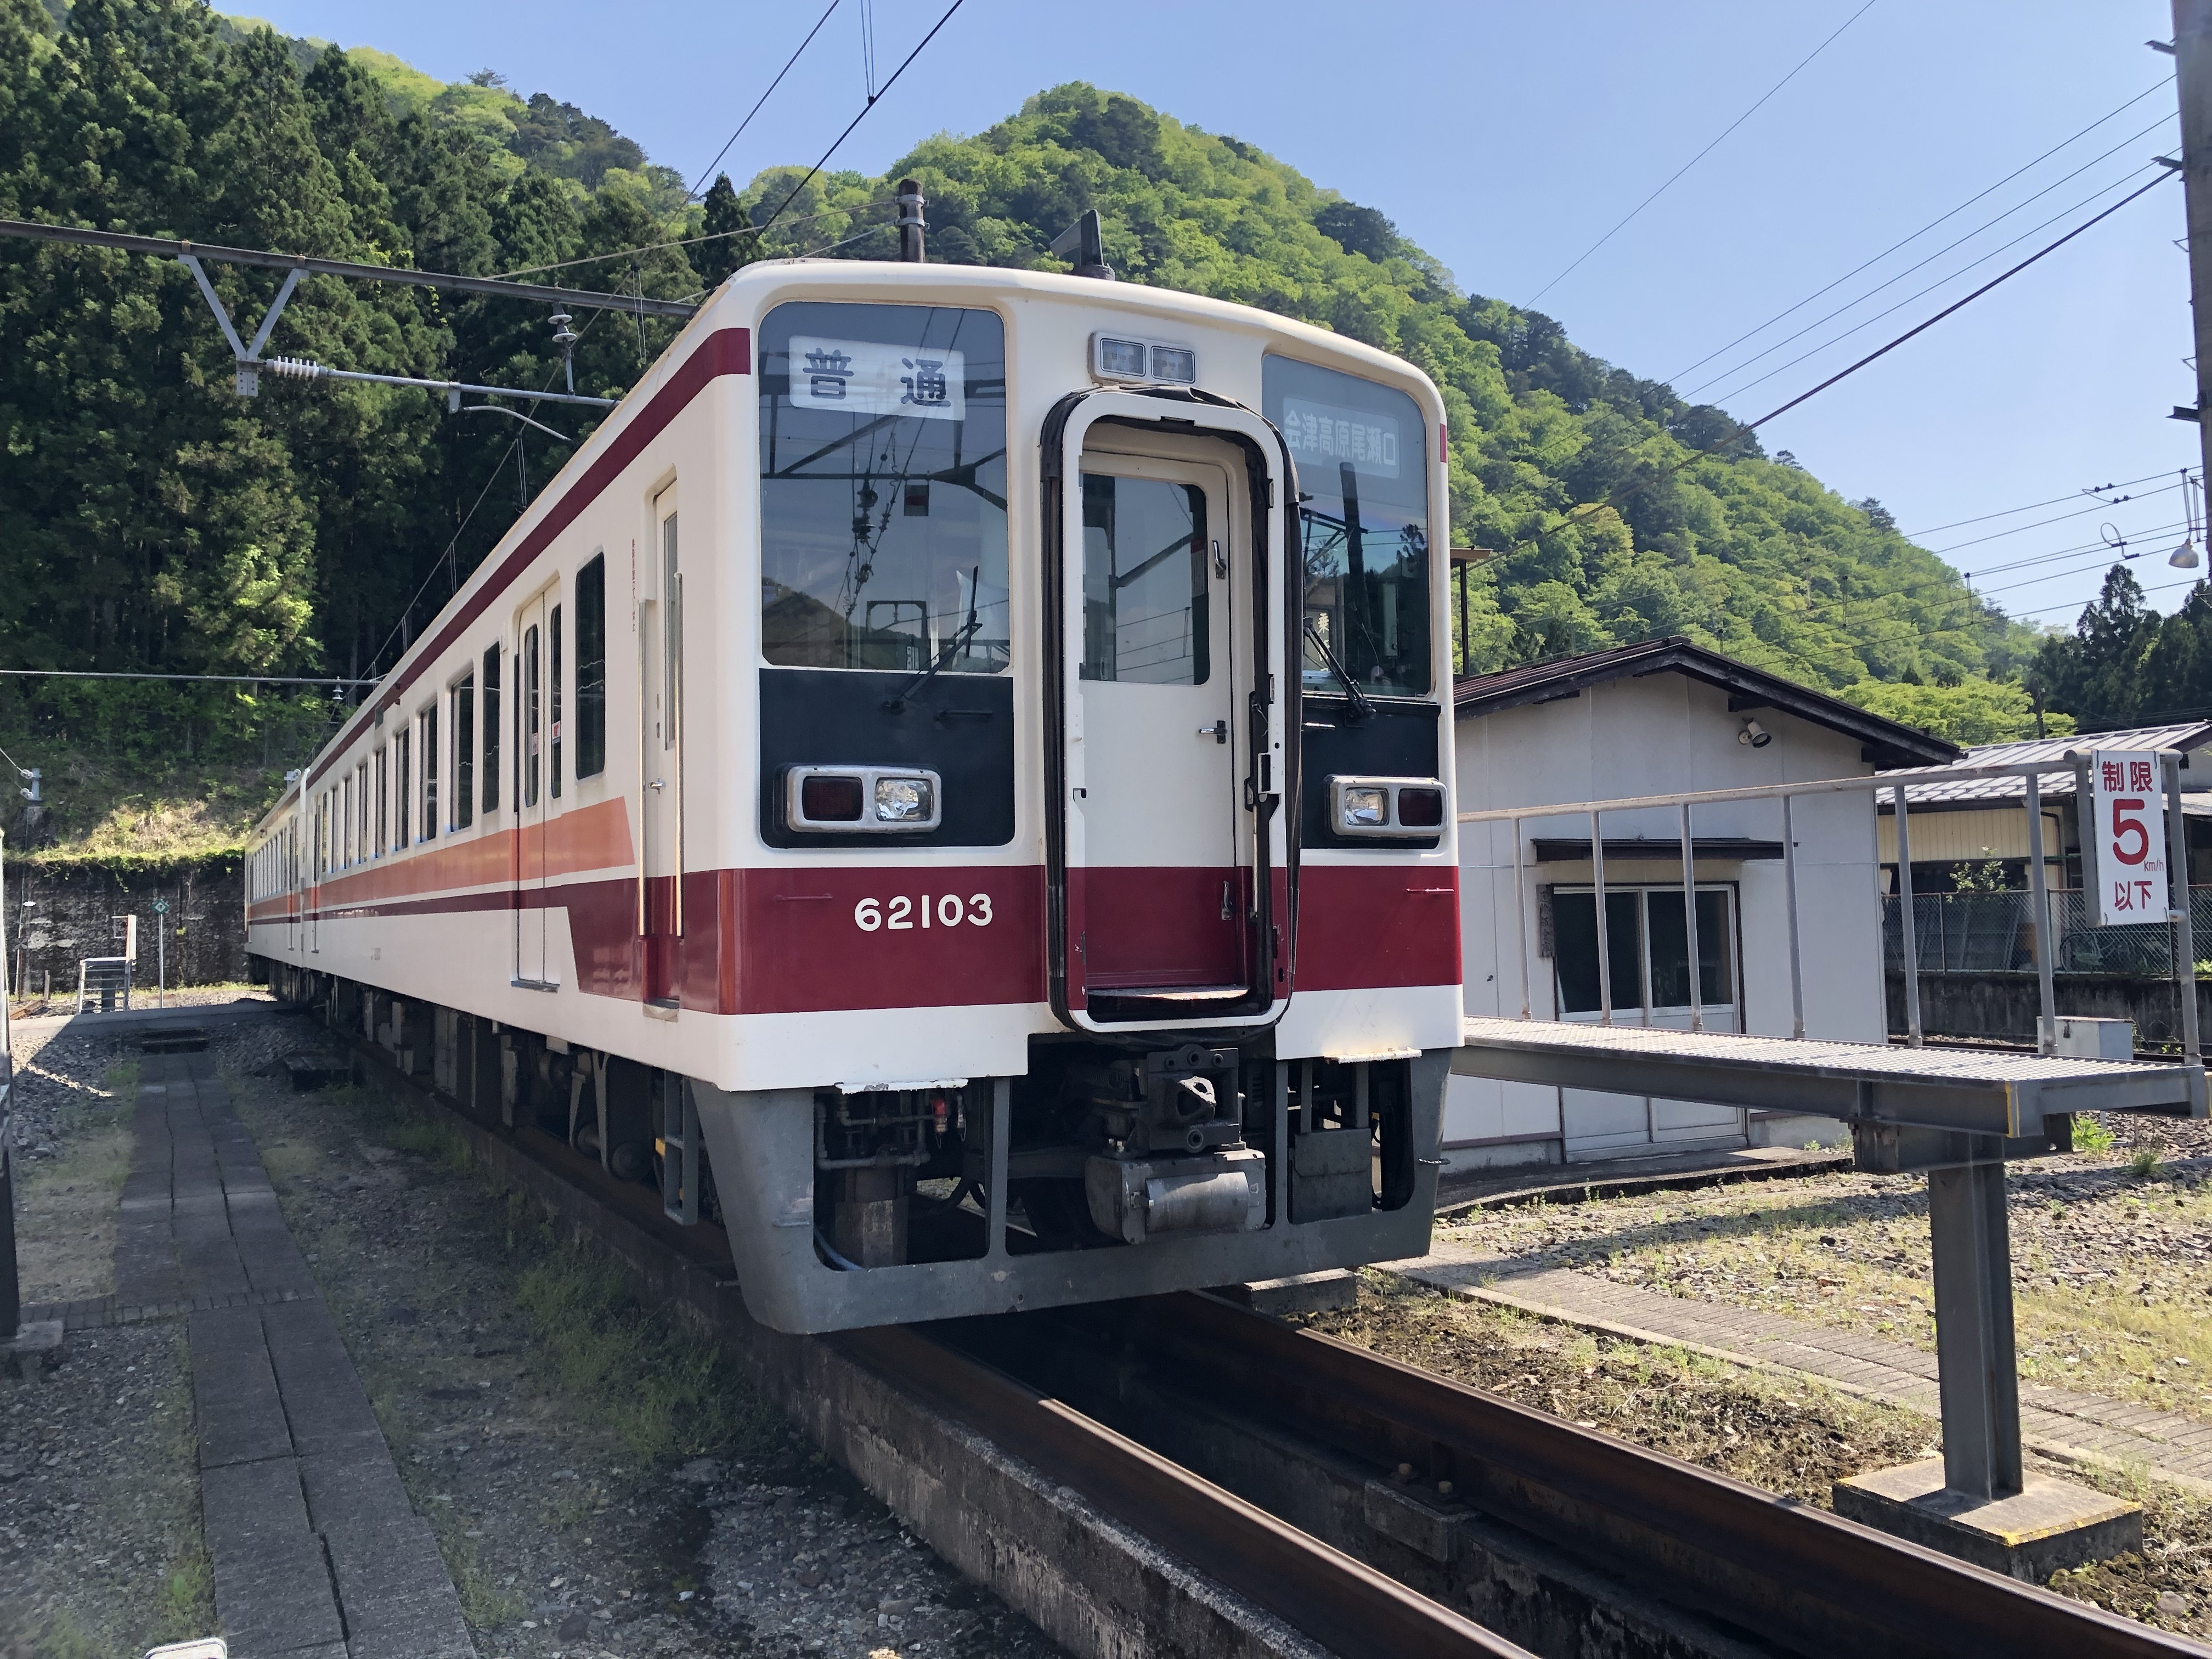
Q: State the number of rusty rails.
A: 2